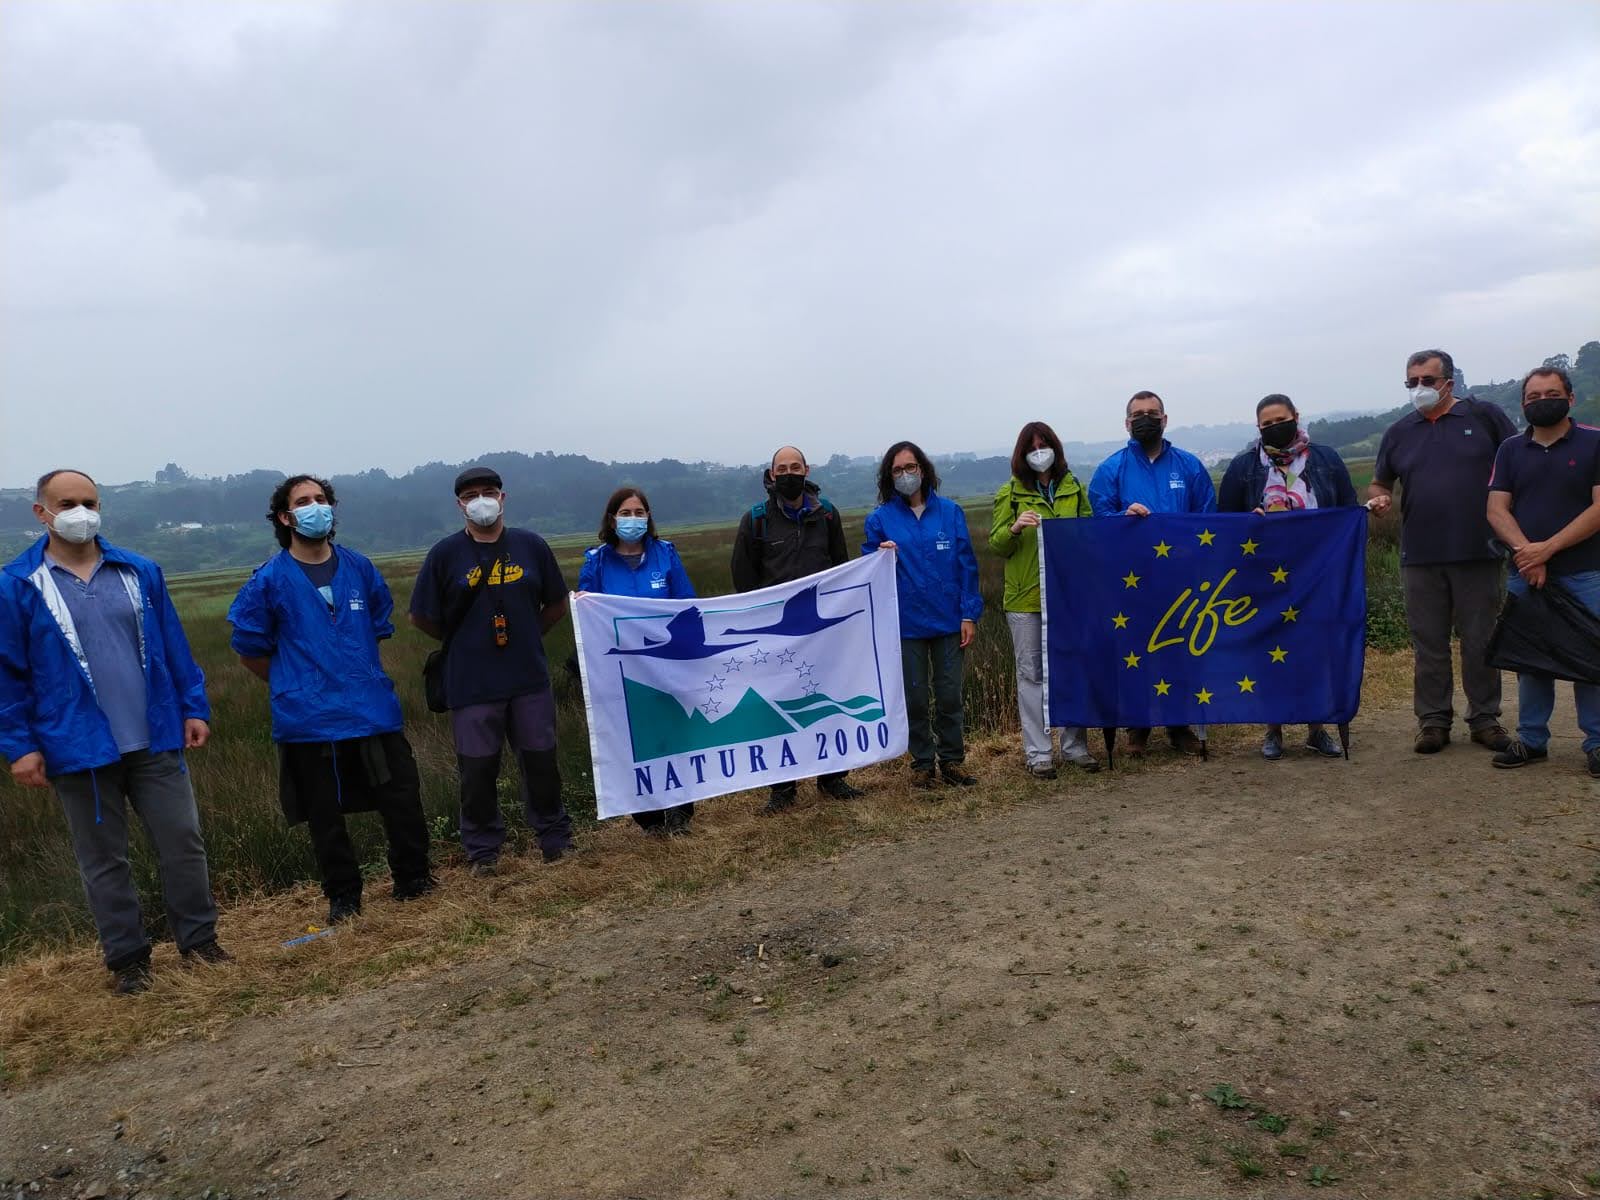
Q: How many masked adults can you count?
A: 11